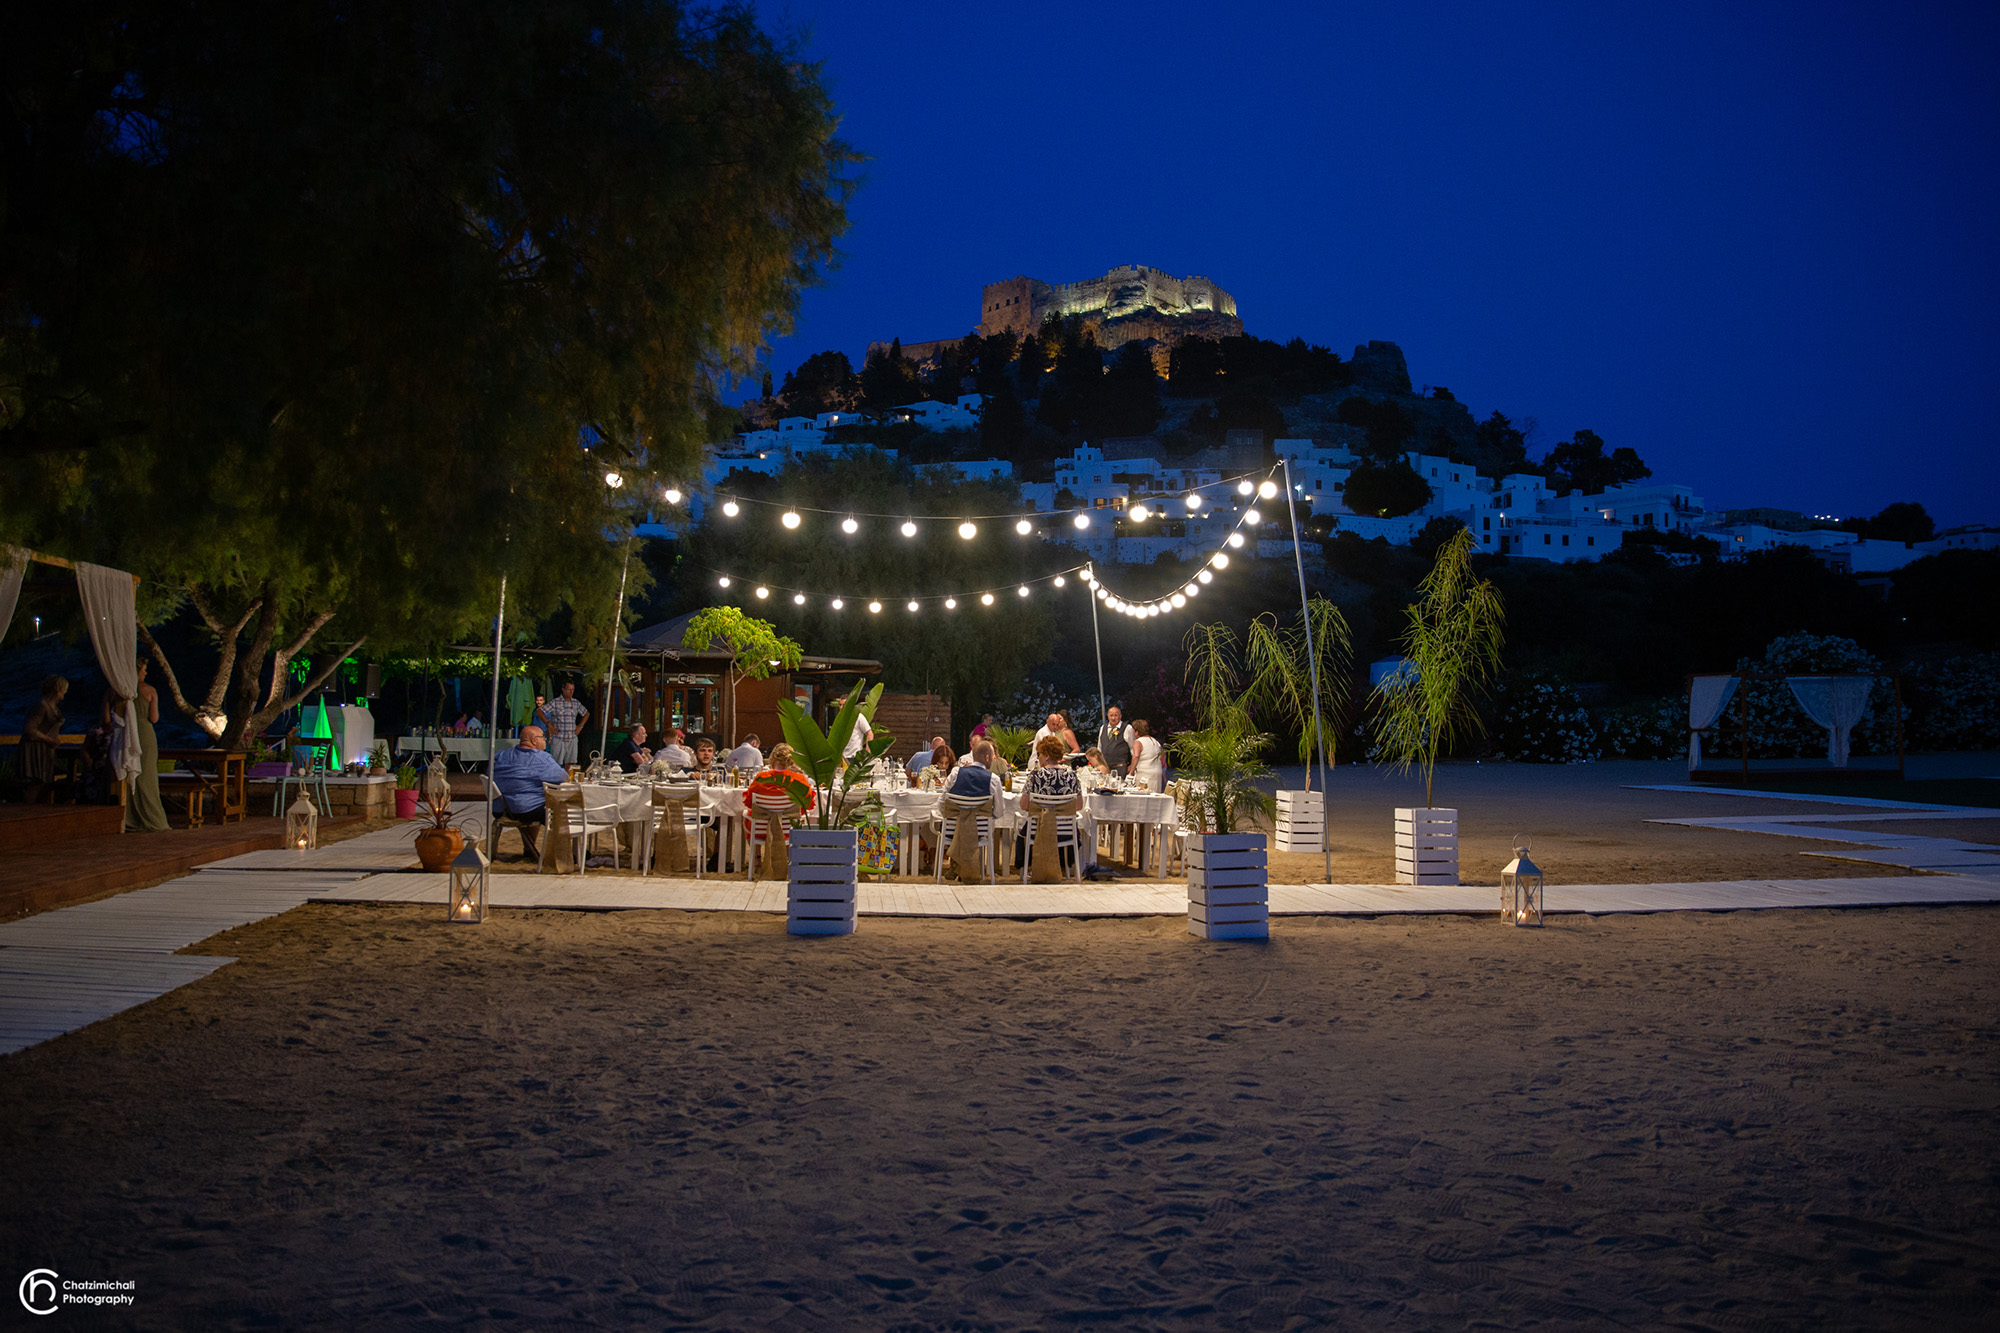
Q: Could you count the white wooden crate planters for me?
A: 4